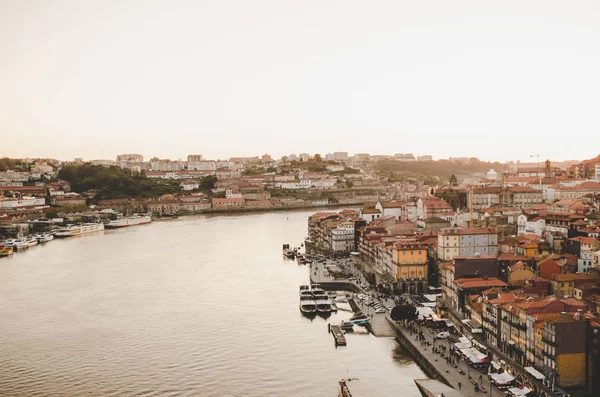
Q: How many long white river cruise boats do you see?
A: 2